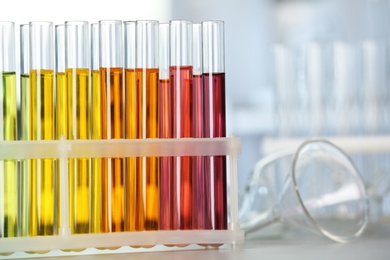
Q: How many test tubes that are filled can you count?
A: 13